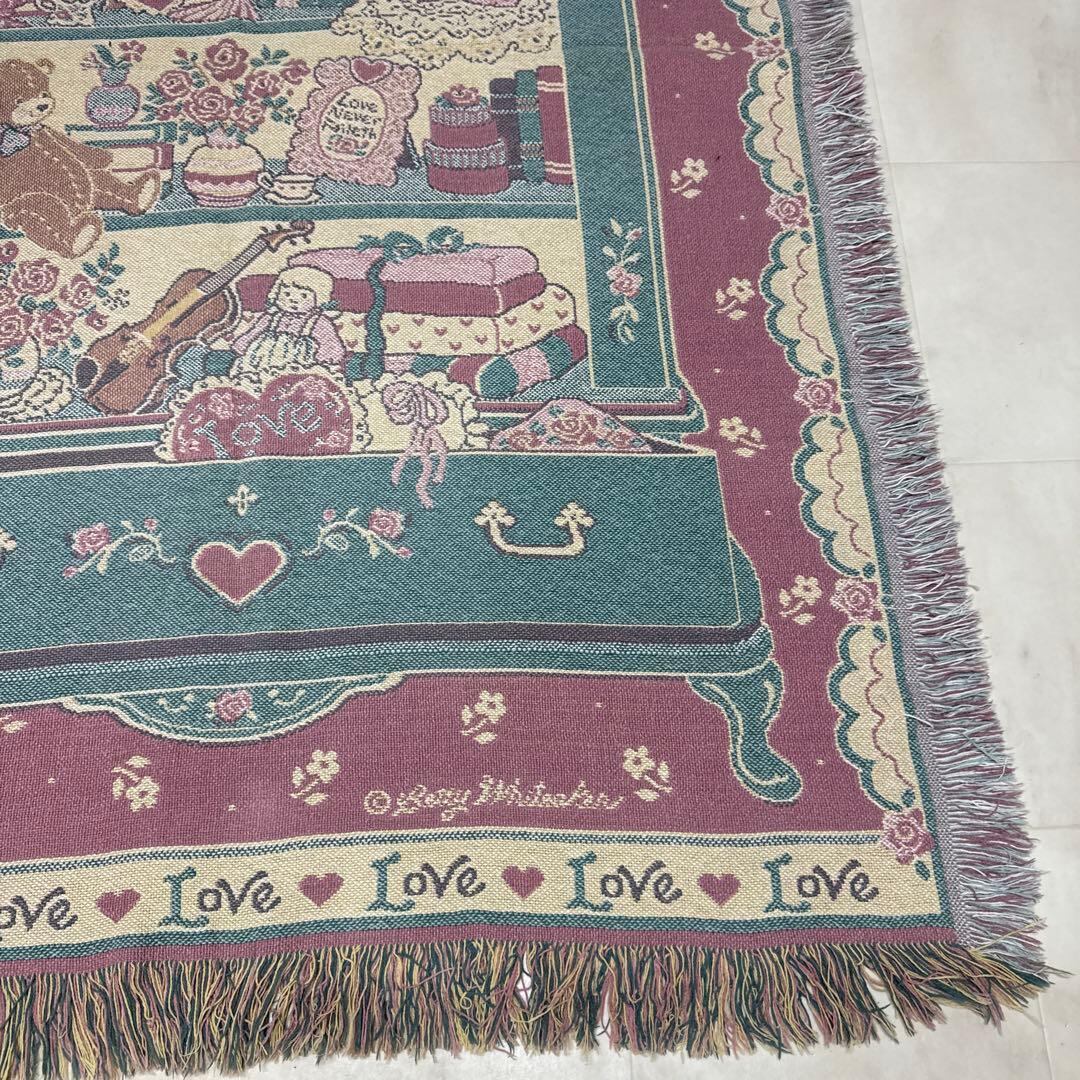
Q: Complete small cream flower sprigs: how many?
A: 9